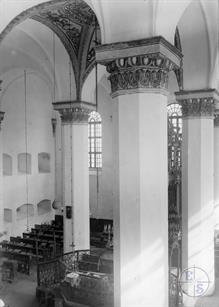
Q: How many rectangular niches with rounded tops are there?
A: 6